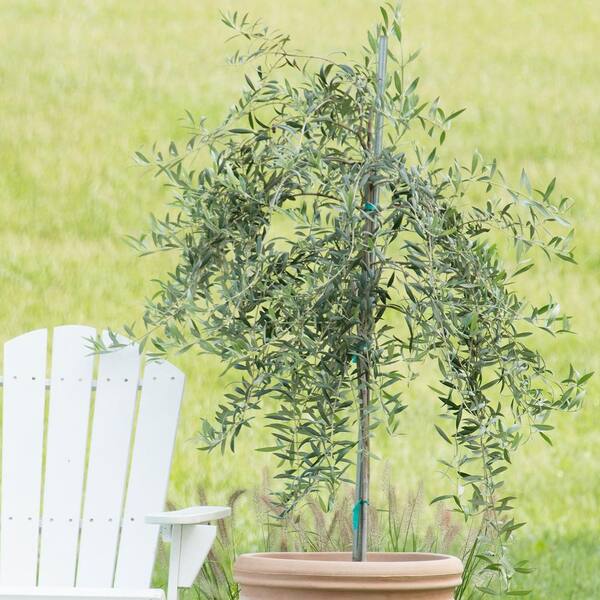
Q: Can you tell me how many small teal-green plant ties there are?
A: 3